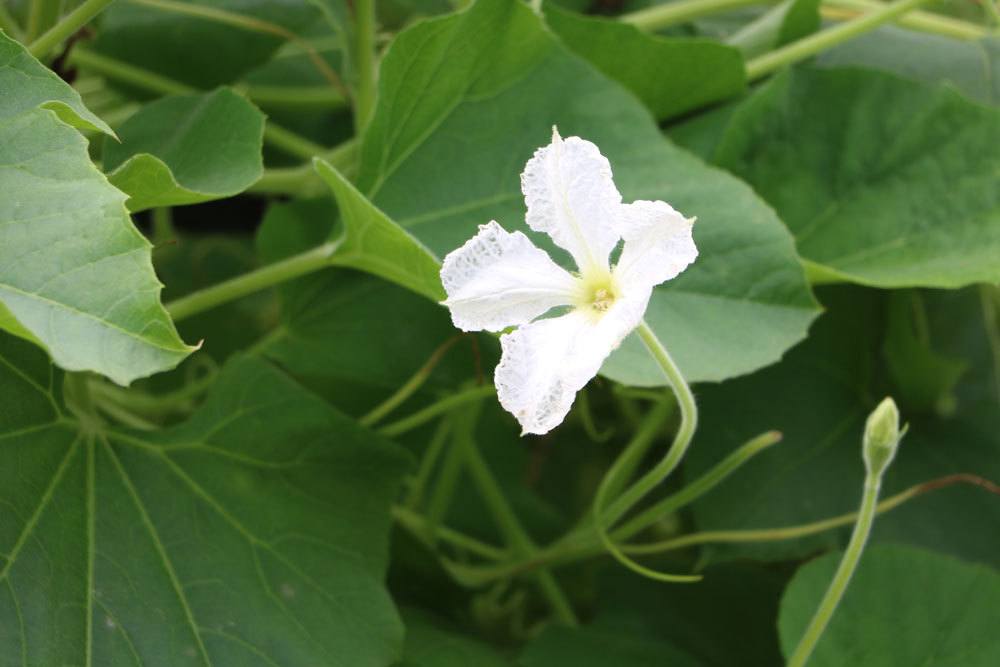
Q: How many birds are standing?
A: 0